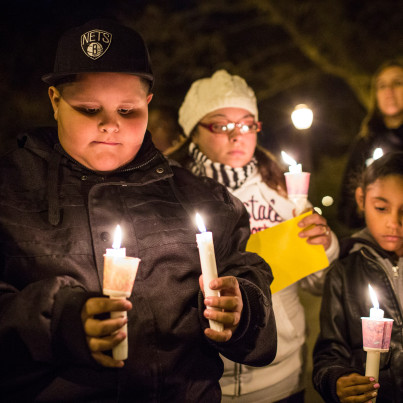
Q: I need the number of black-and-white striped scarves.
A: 1